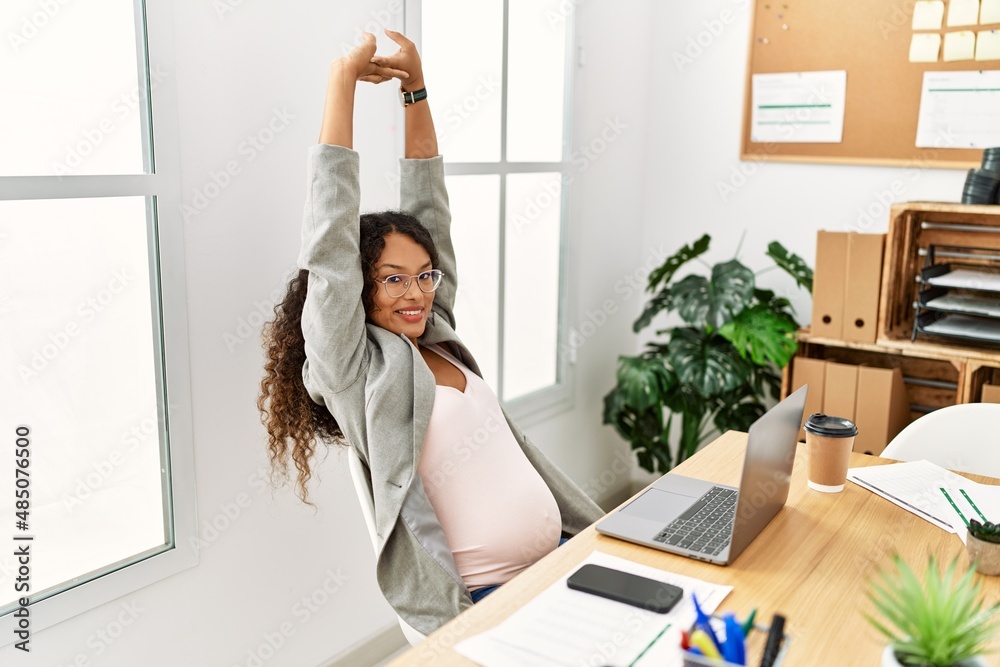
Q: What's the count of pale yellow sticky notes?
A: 6